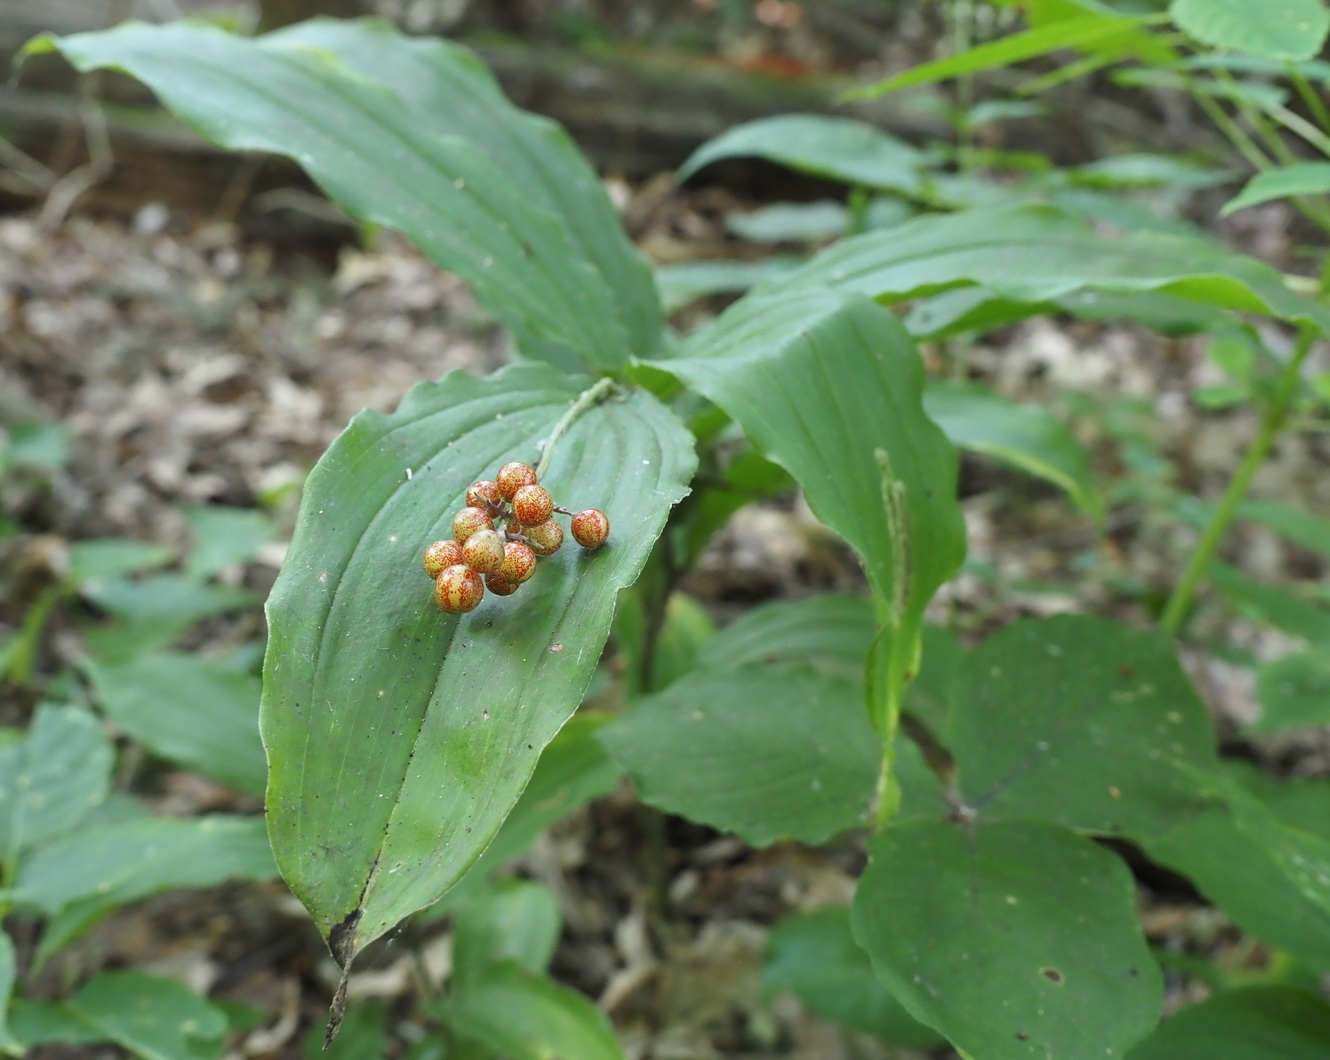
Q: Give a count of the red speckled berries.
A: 11